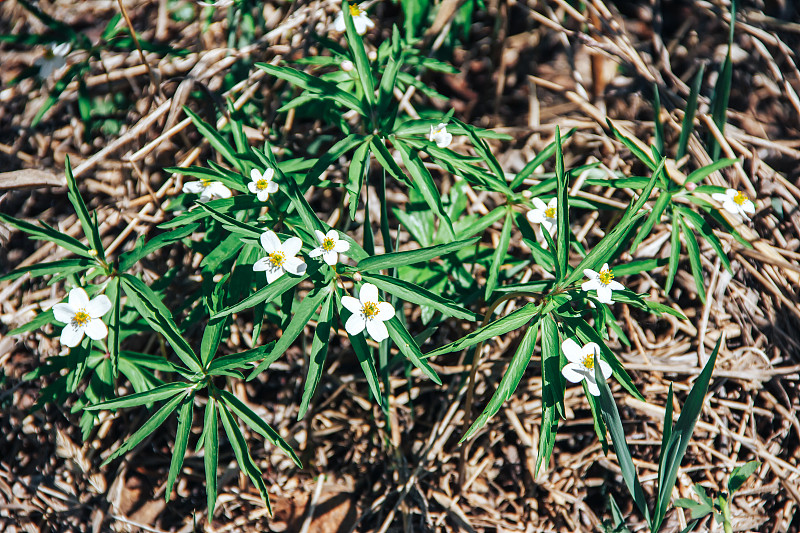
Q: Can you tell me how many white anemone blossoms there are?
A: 13